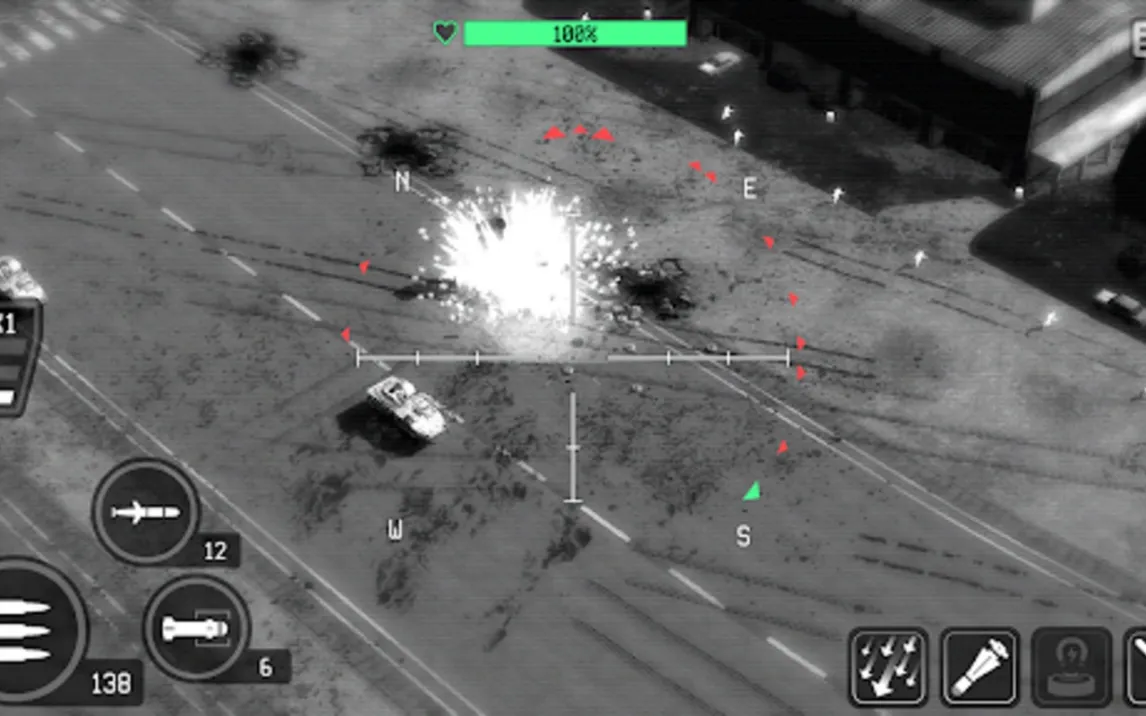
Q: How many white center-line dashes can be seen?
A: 12